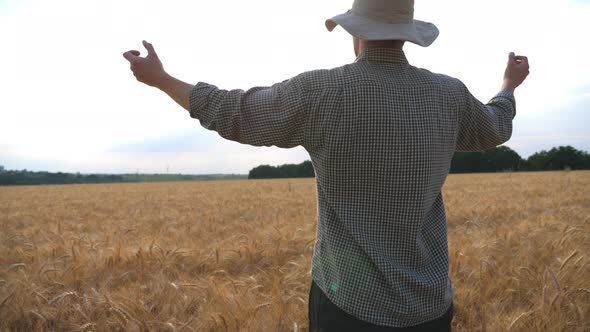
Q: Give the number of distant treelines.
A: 2